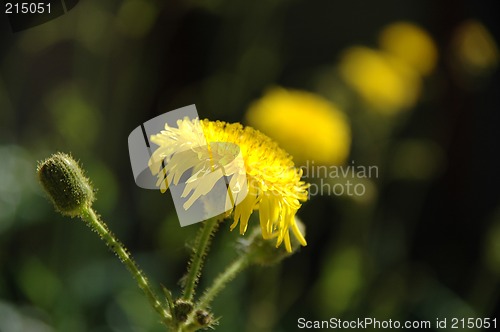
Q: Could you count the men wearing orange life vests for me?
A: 0